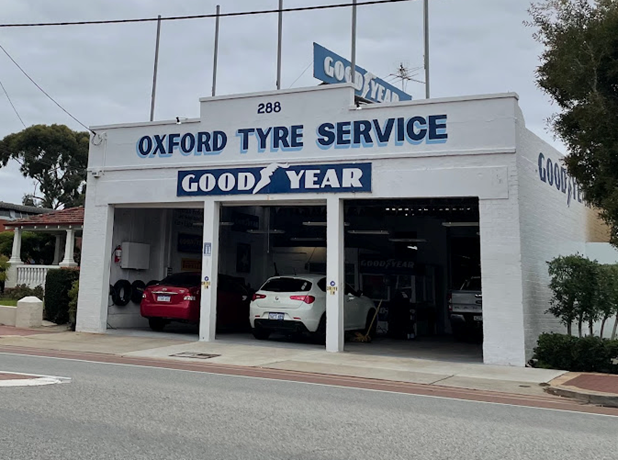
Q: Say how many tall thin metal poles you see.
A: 5